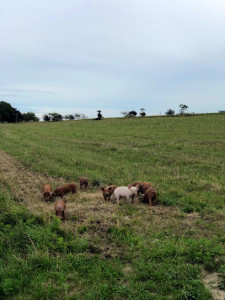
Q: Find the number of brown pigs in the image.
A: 8